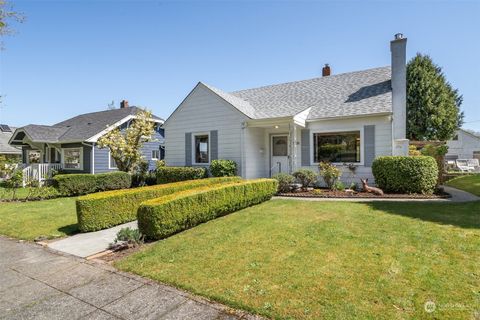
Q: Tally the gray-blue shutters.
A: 4